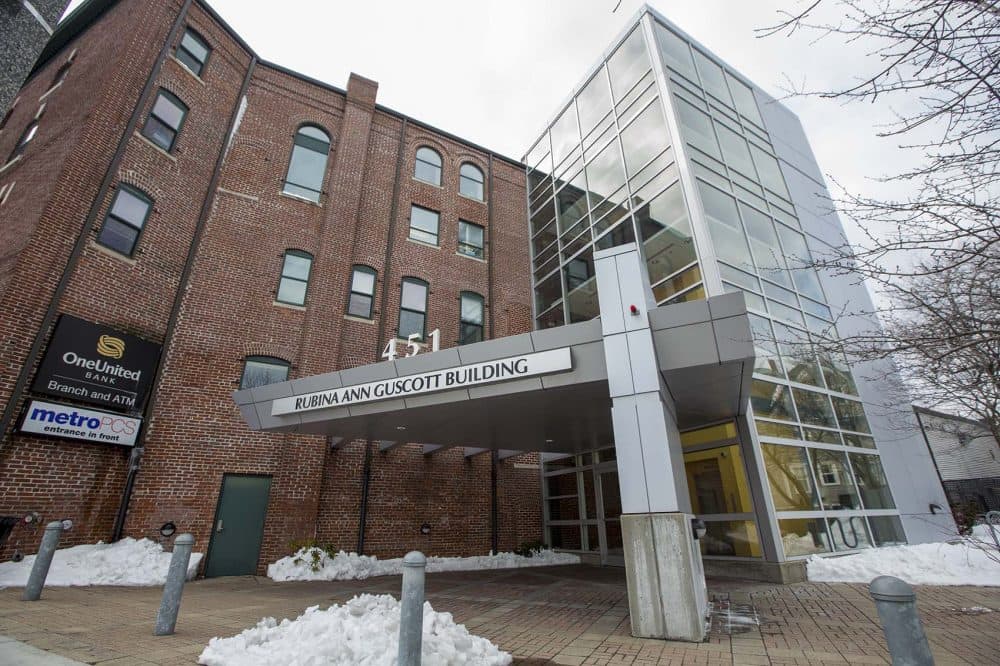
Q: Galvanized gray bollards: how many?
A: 4